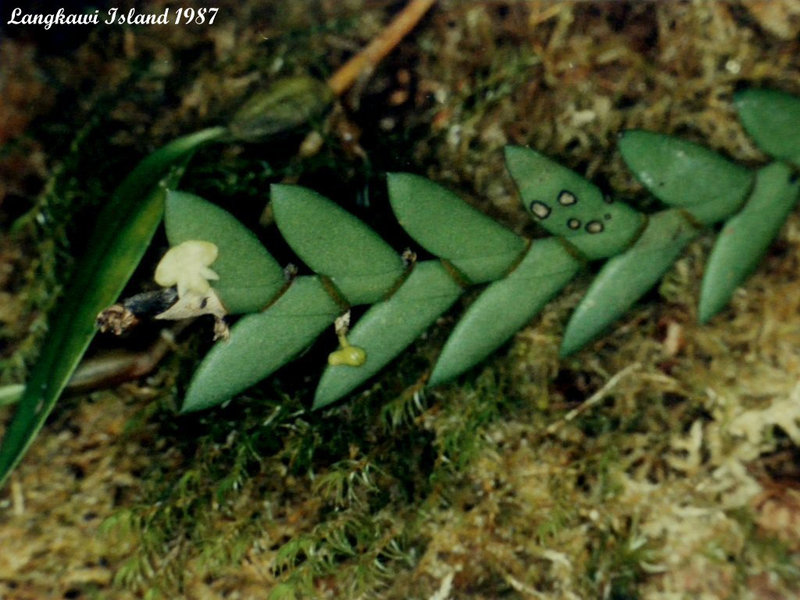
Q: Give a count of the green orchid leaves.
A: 11